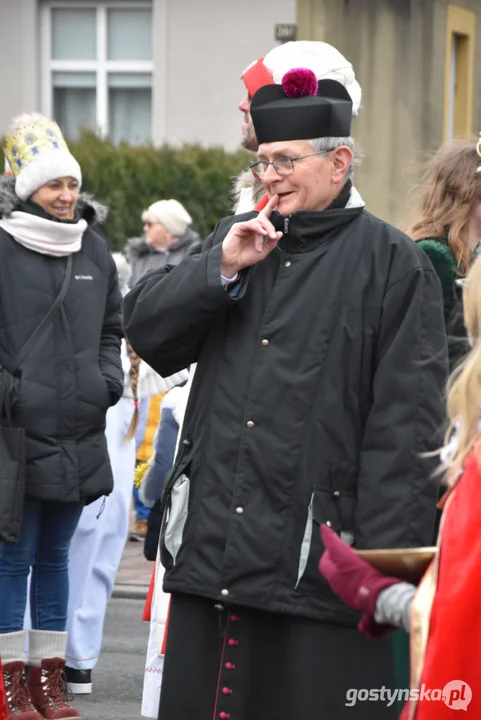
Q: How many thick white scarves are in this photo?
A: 1